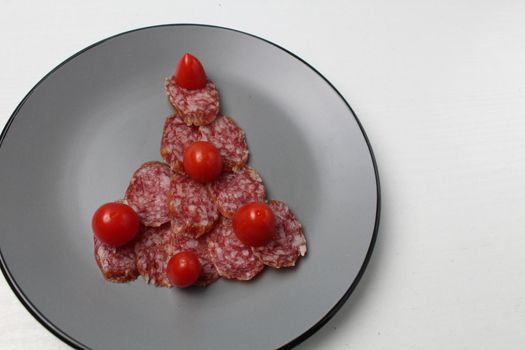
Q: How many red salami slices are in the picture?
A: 11